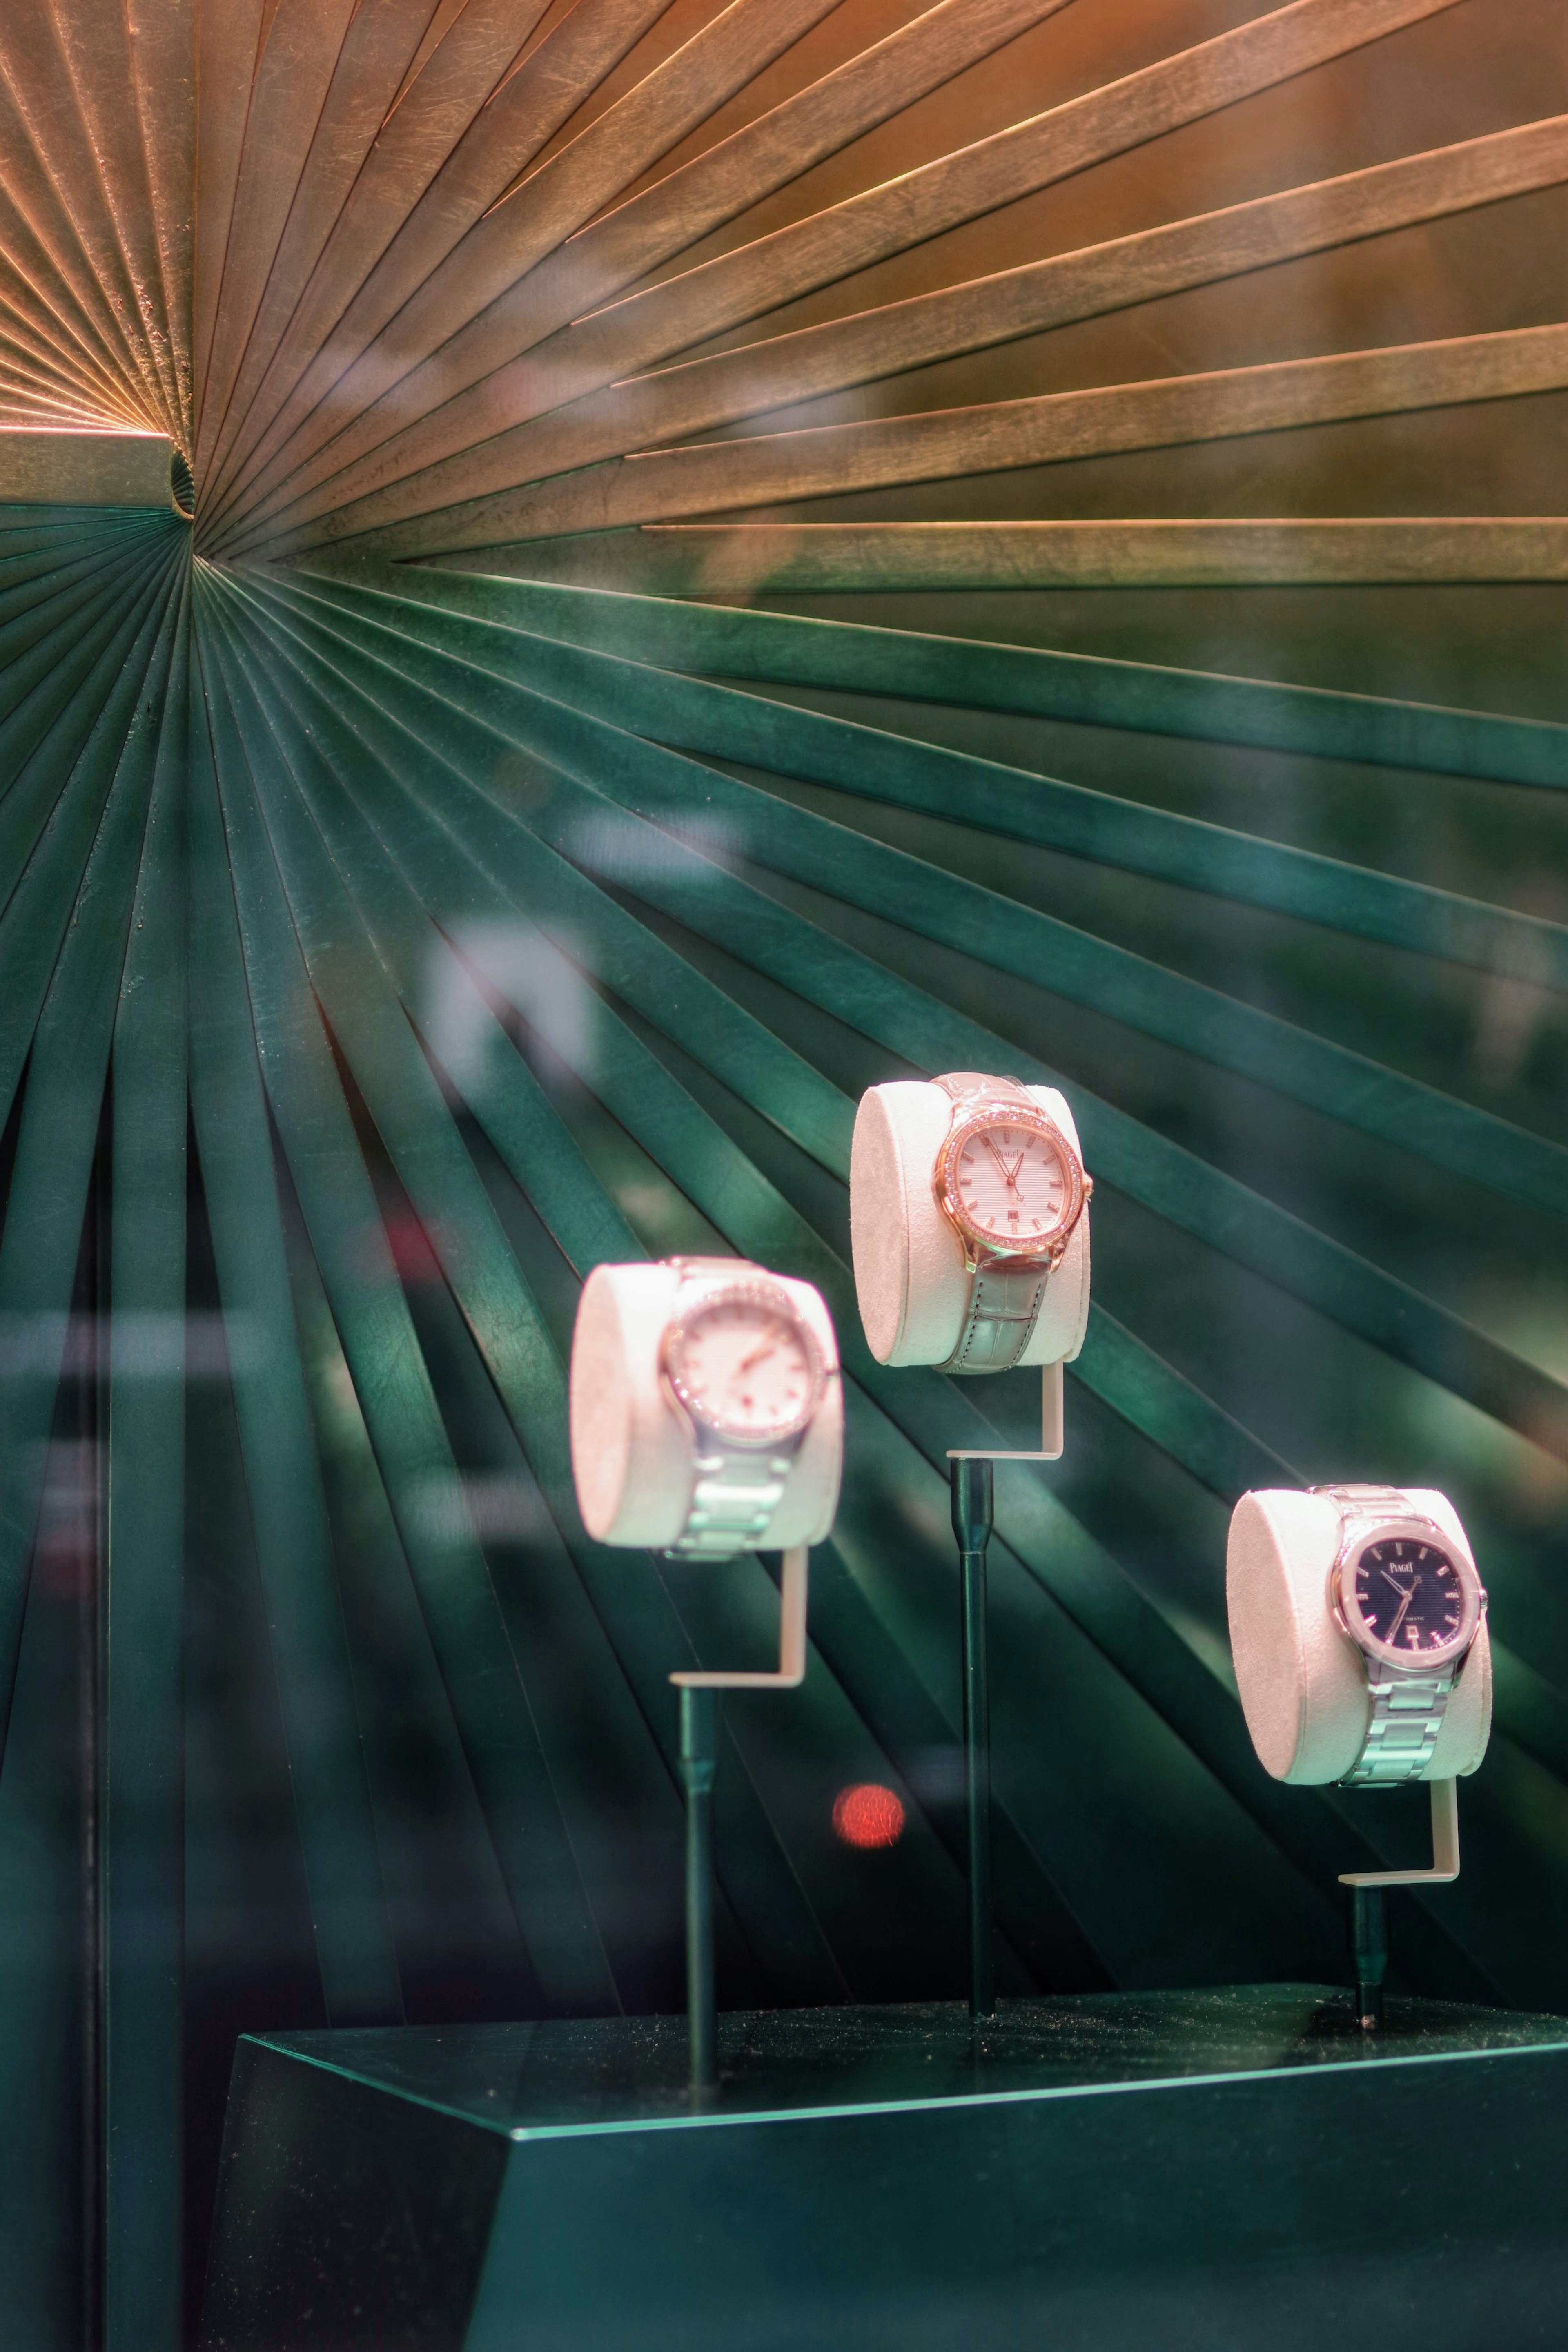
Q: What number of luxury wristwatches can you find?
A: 3